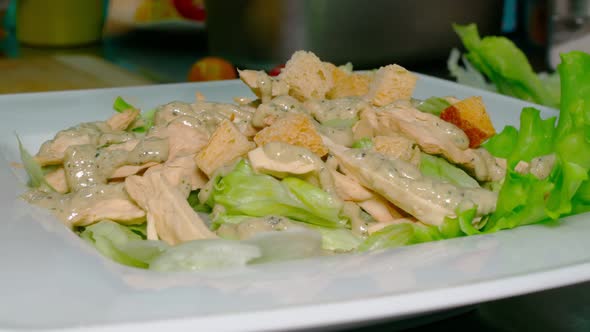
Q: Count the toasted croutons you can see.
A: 7